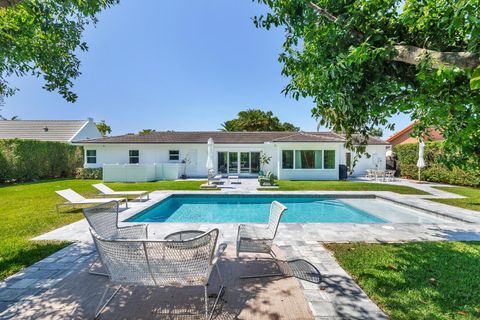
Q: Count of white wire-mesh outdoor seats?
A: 3